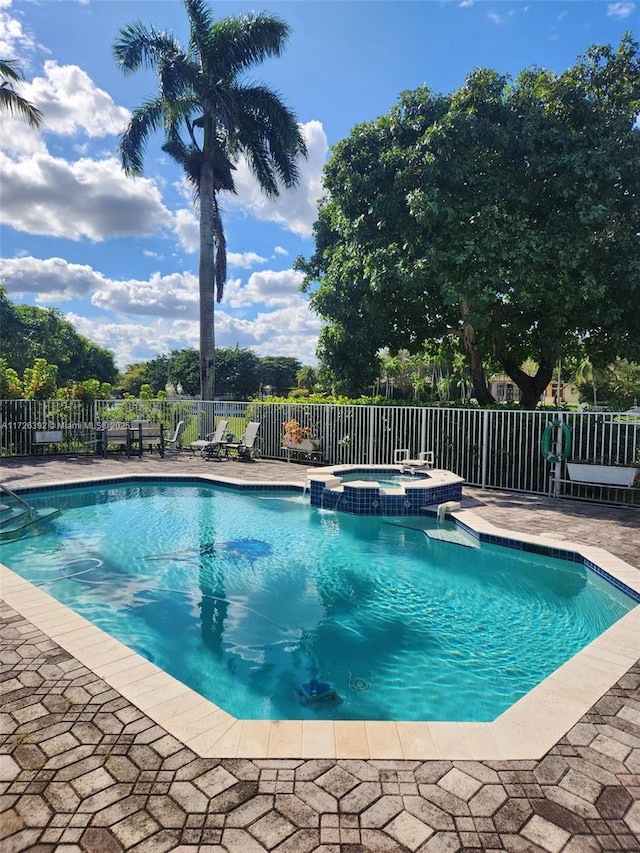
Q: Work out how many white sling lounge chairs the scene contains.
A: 2